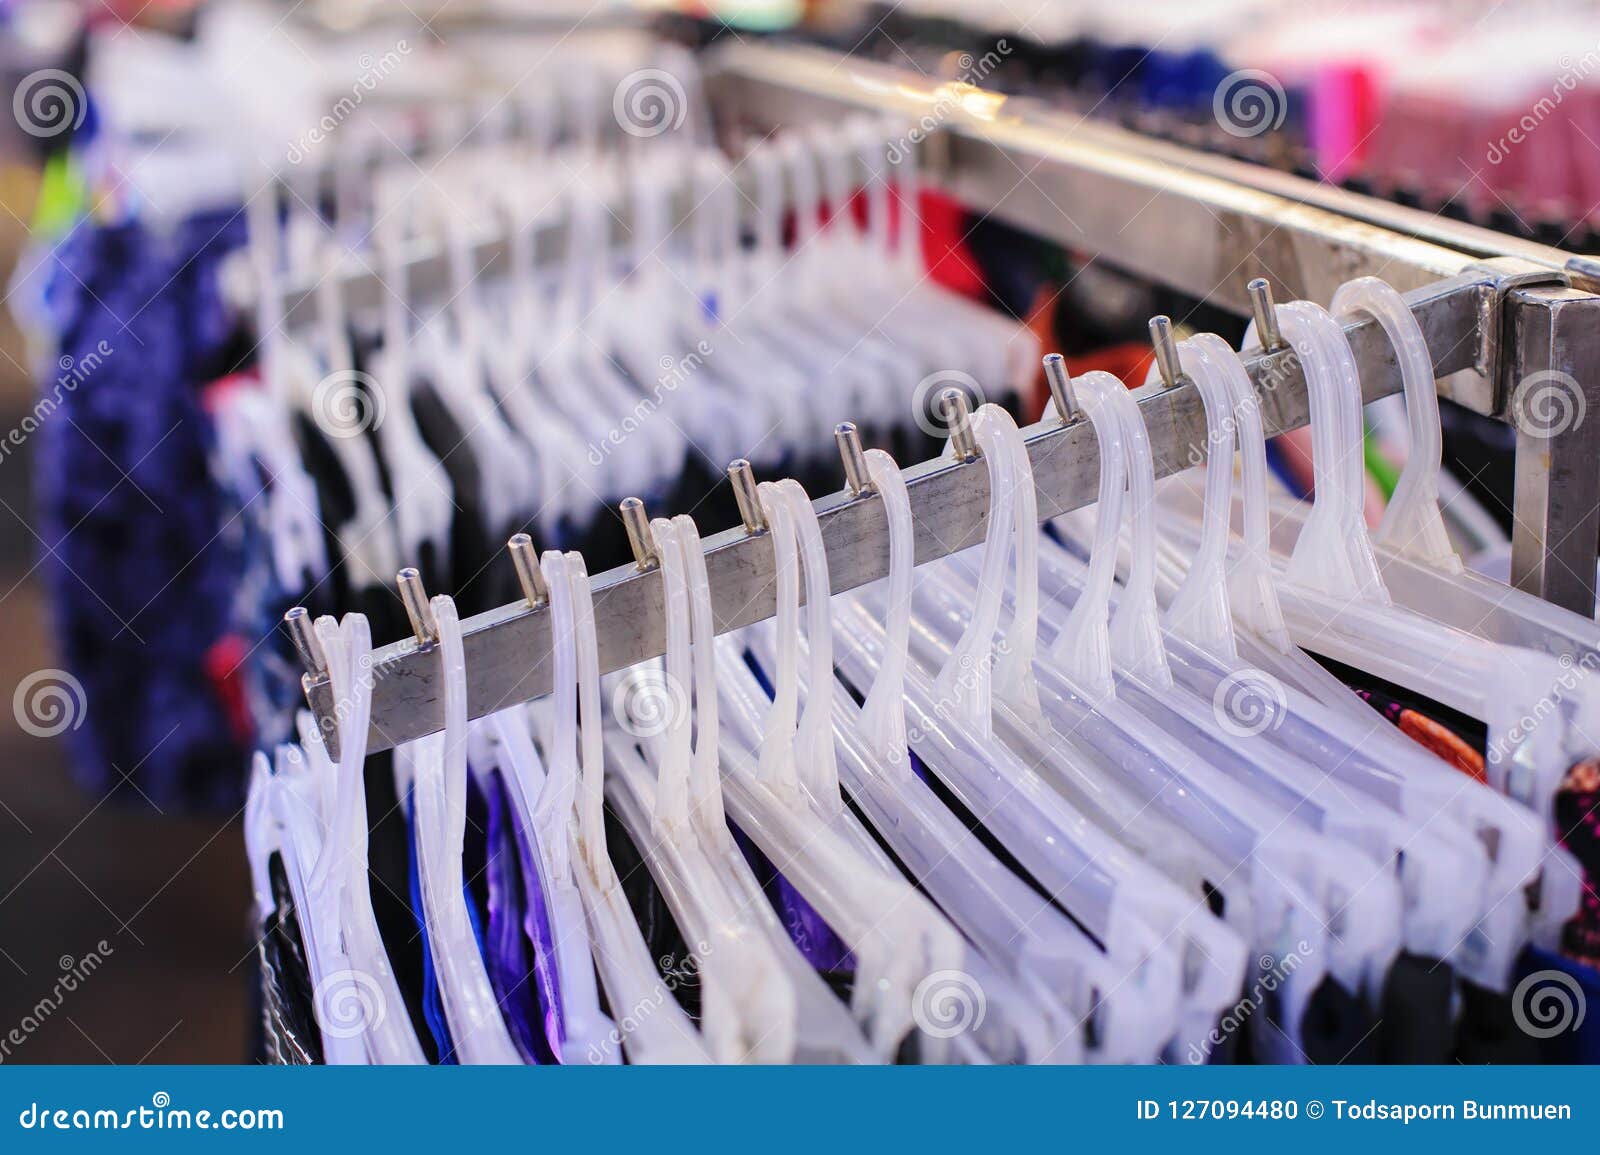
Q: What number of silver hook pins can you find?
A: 10